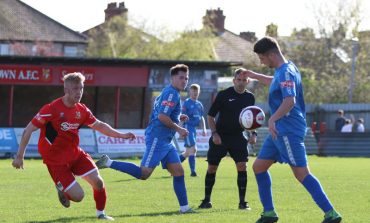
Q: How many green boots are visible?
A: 2